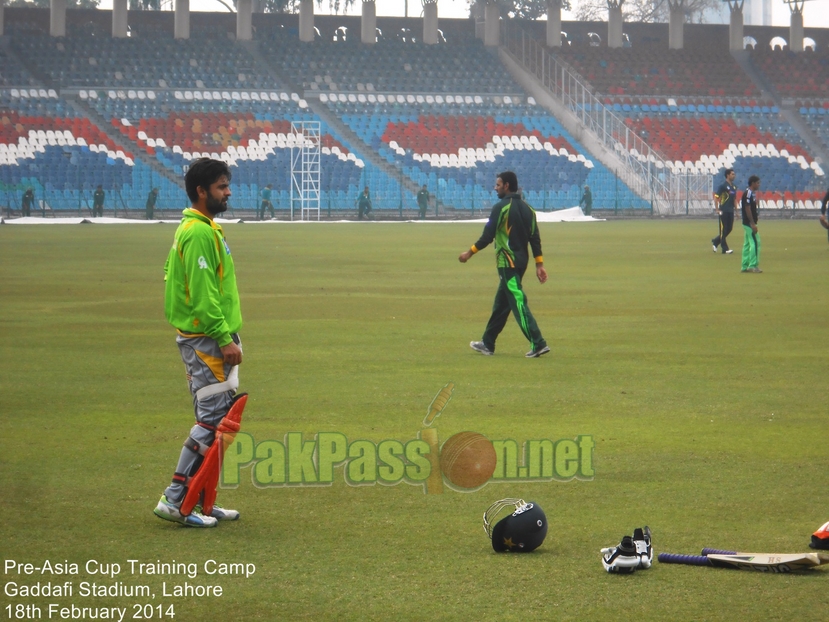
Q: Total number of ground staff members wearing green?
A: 7